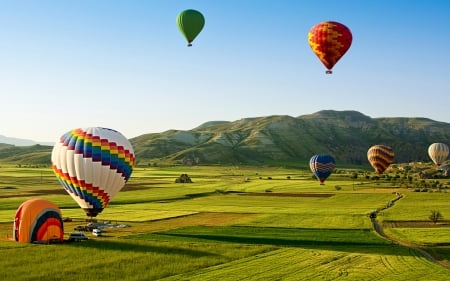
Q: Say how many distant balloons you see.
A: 5